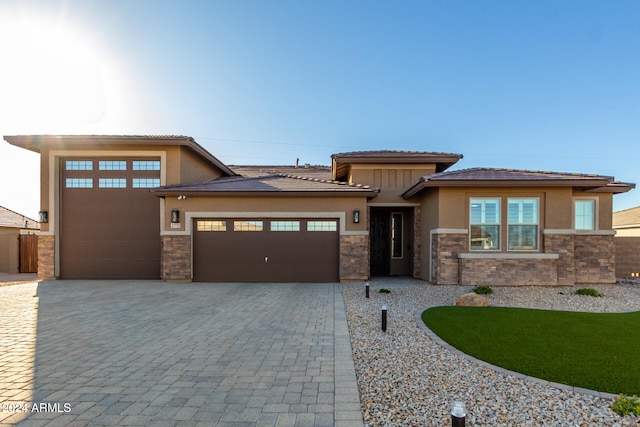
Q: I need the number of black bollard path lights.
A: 3